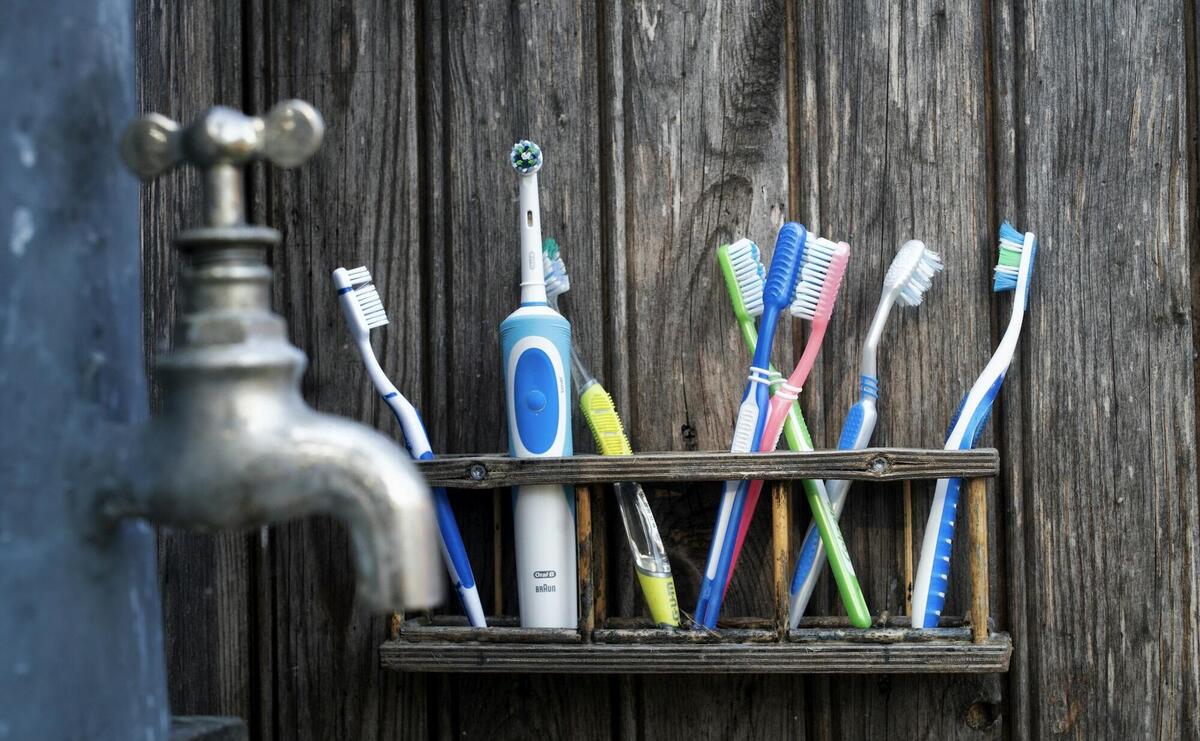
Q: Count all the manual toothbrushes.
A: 7